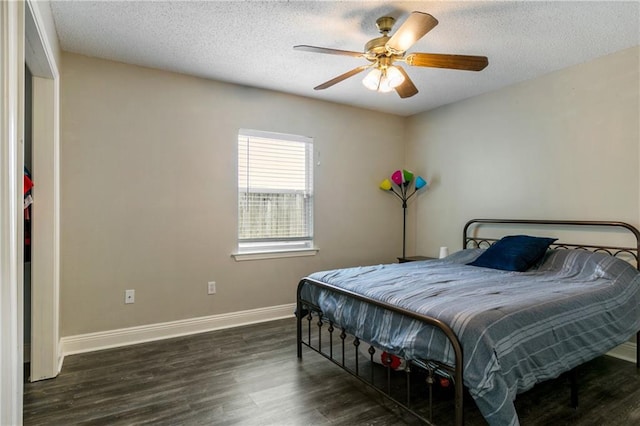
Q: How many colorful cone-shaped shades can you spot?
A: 4